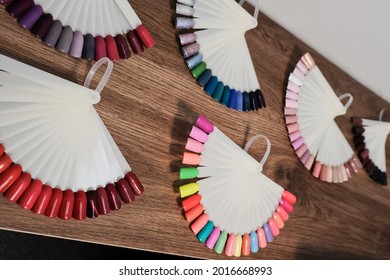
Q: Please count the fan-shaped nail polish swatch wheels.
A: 6